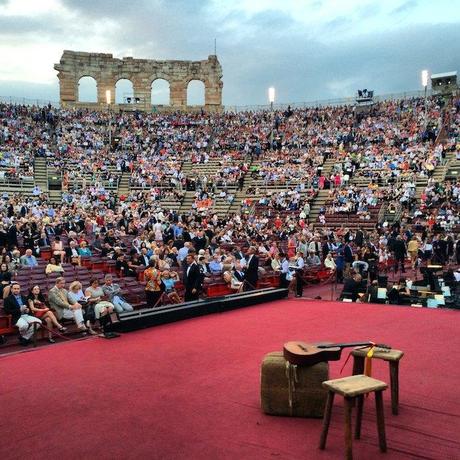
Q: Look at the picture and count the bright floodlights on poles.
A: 3